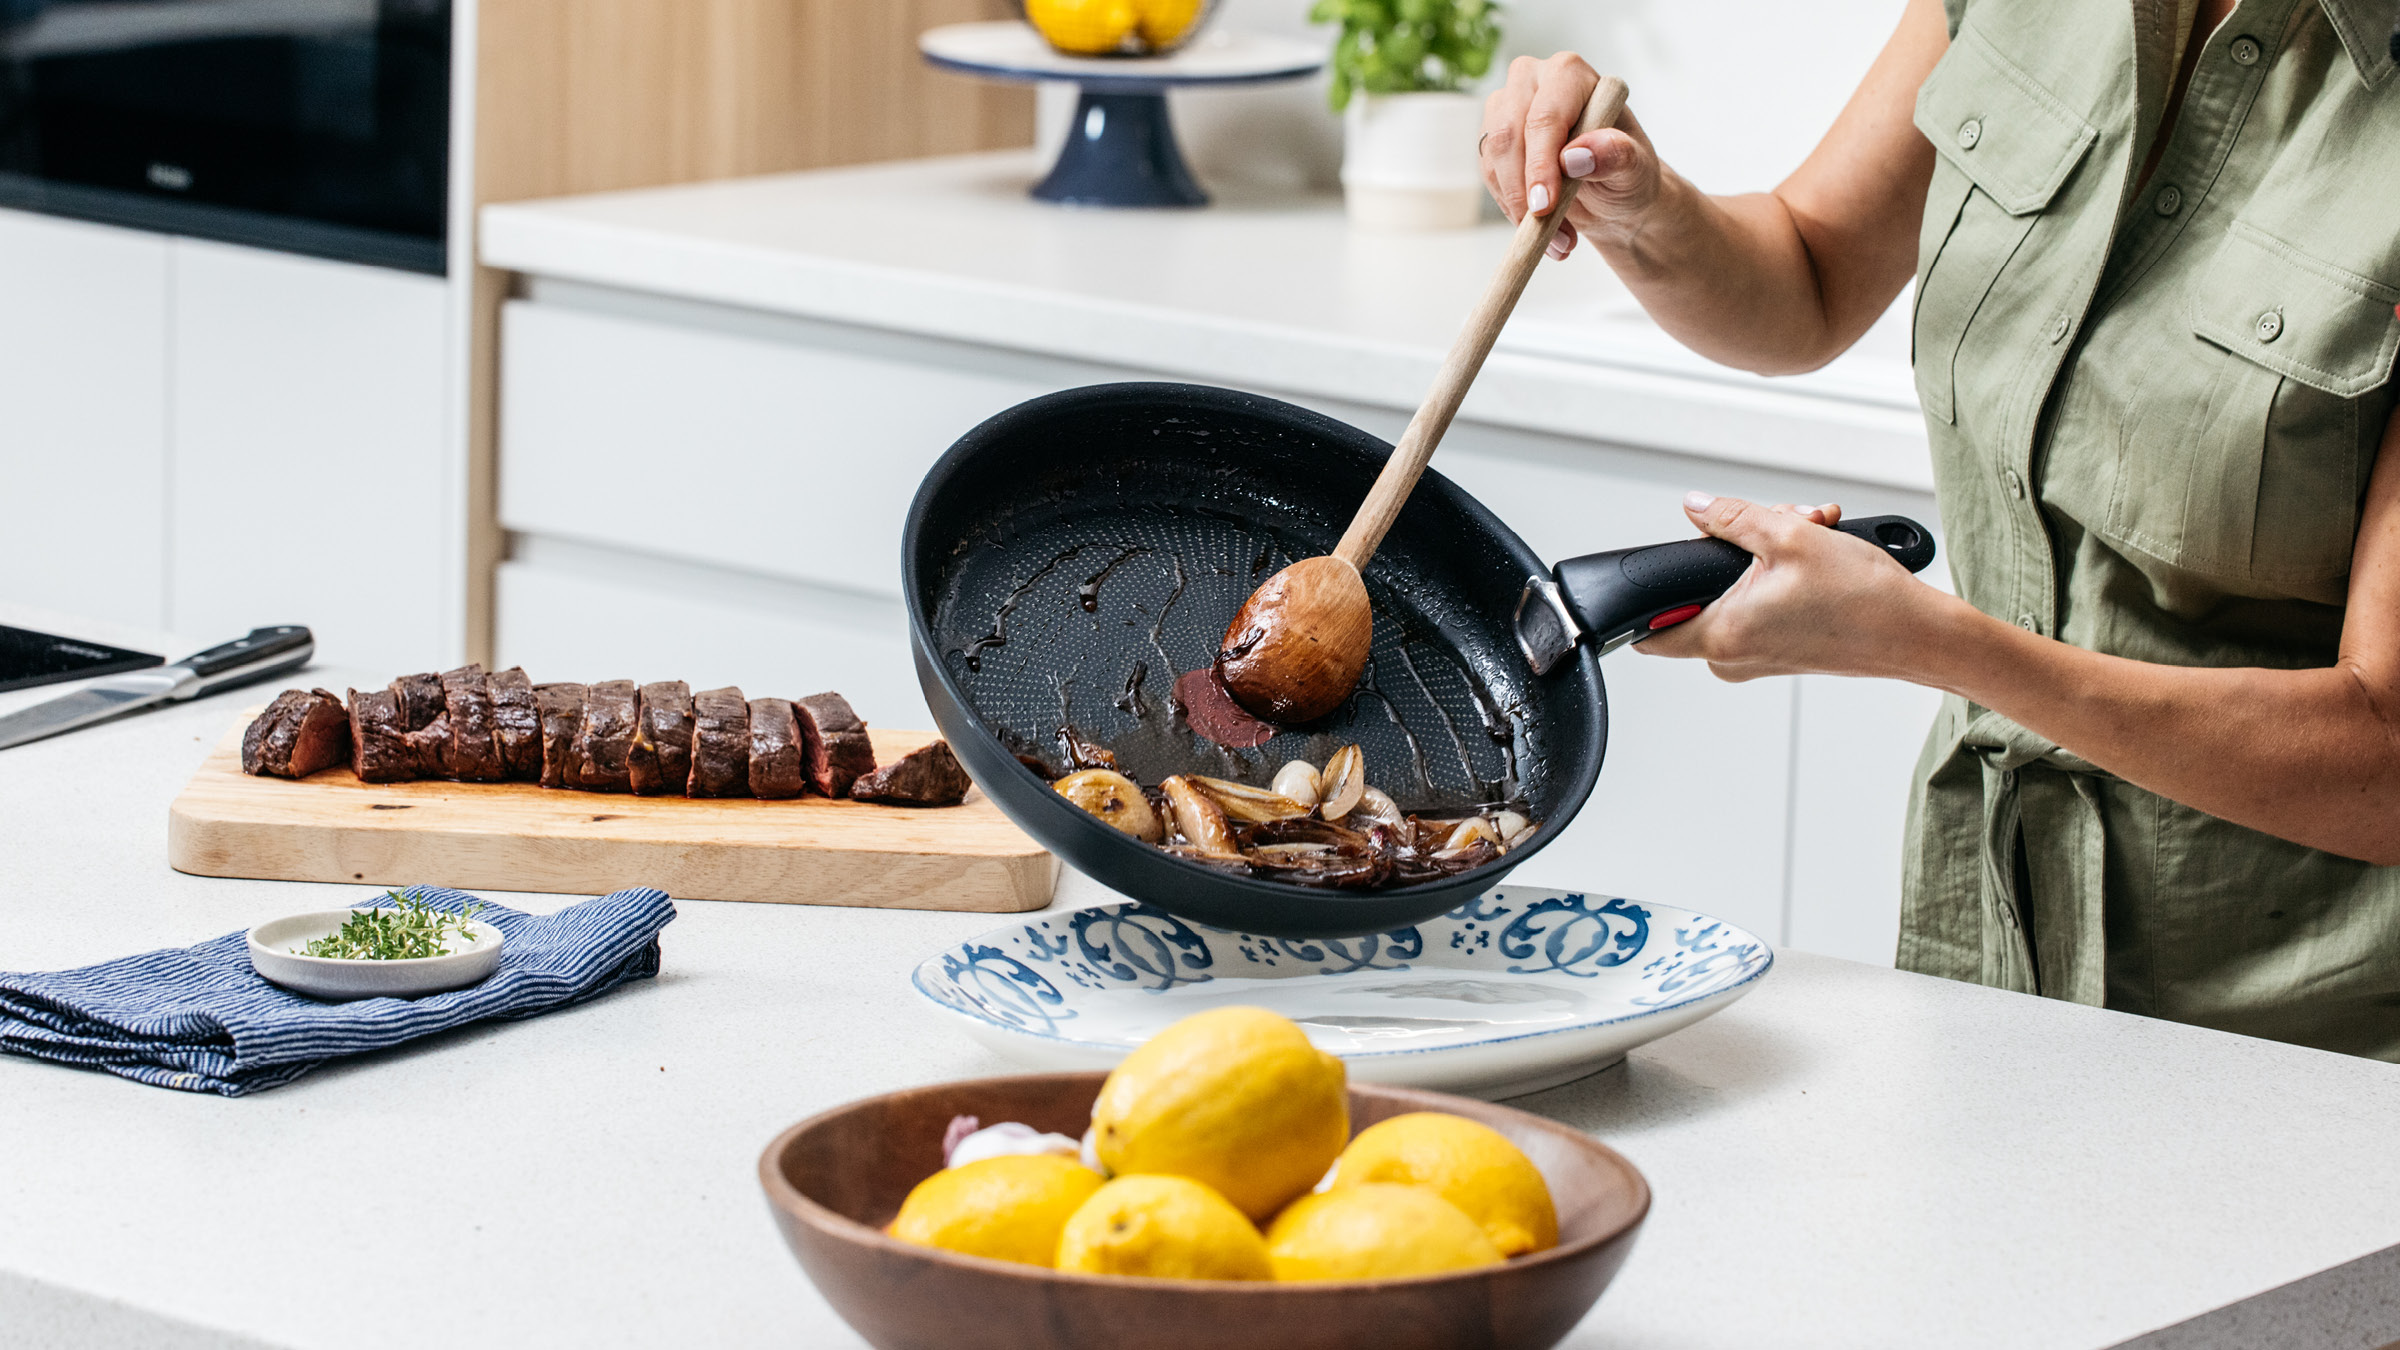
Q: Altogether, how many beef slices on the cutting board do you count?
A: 12